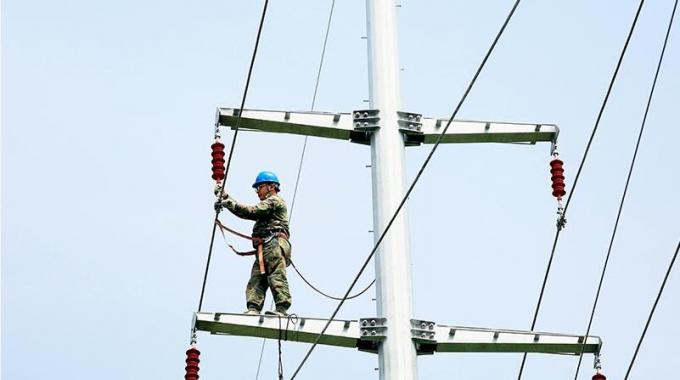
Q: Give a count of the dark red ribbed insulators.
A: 4